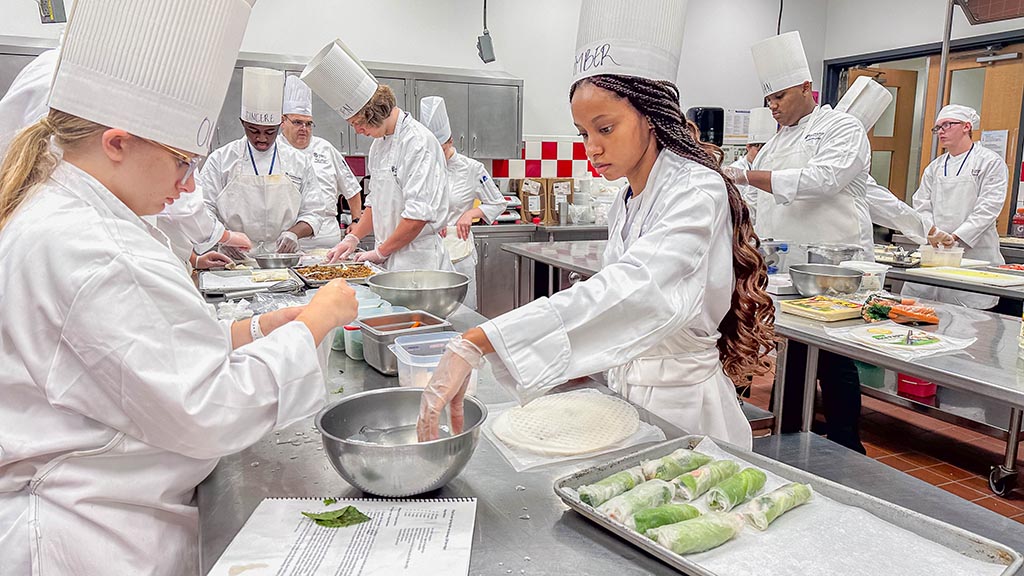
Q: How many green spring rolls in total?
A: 8